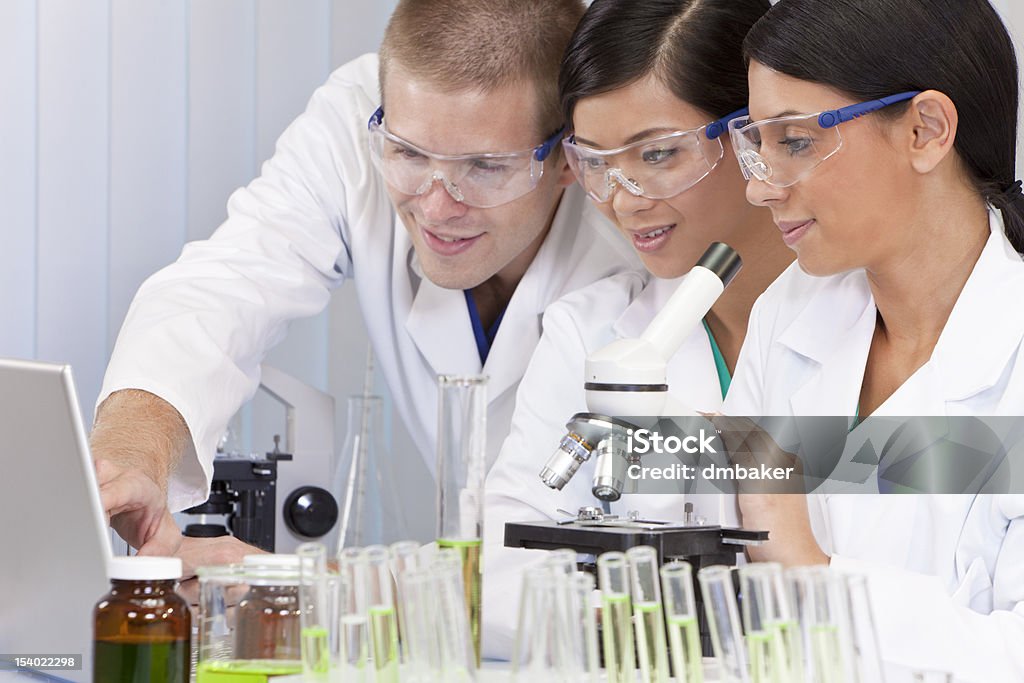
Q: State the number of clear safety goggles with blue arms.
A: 3